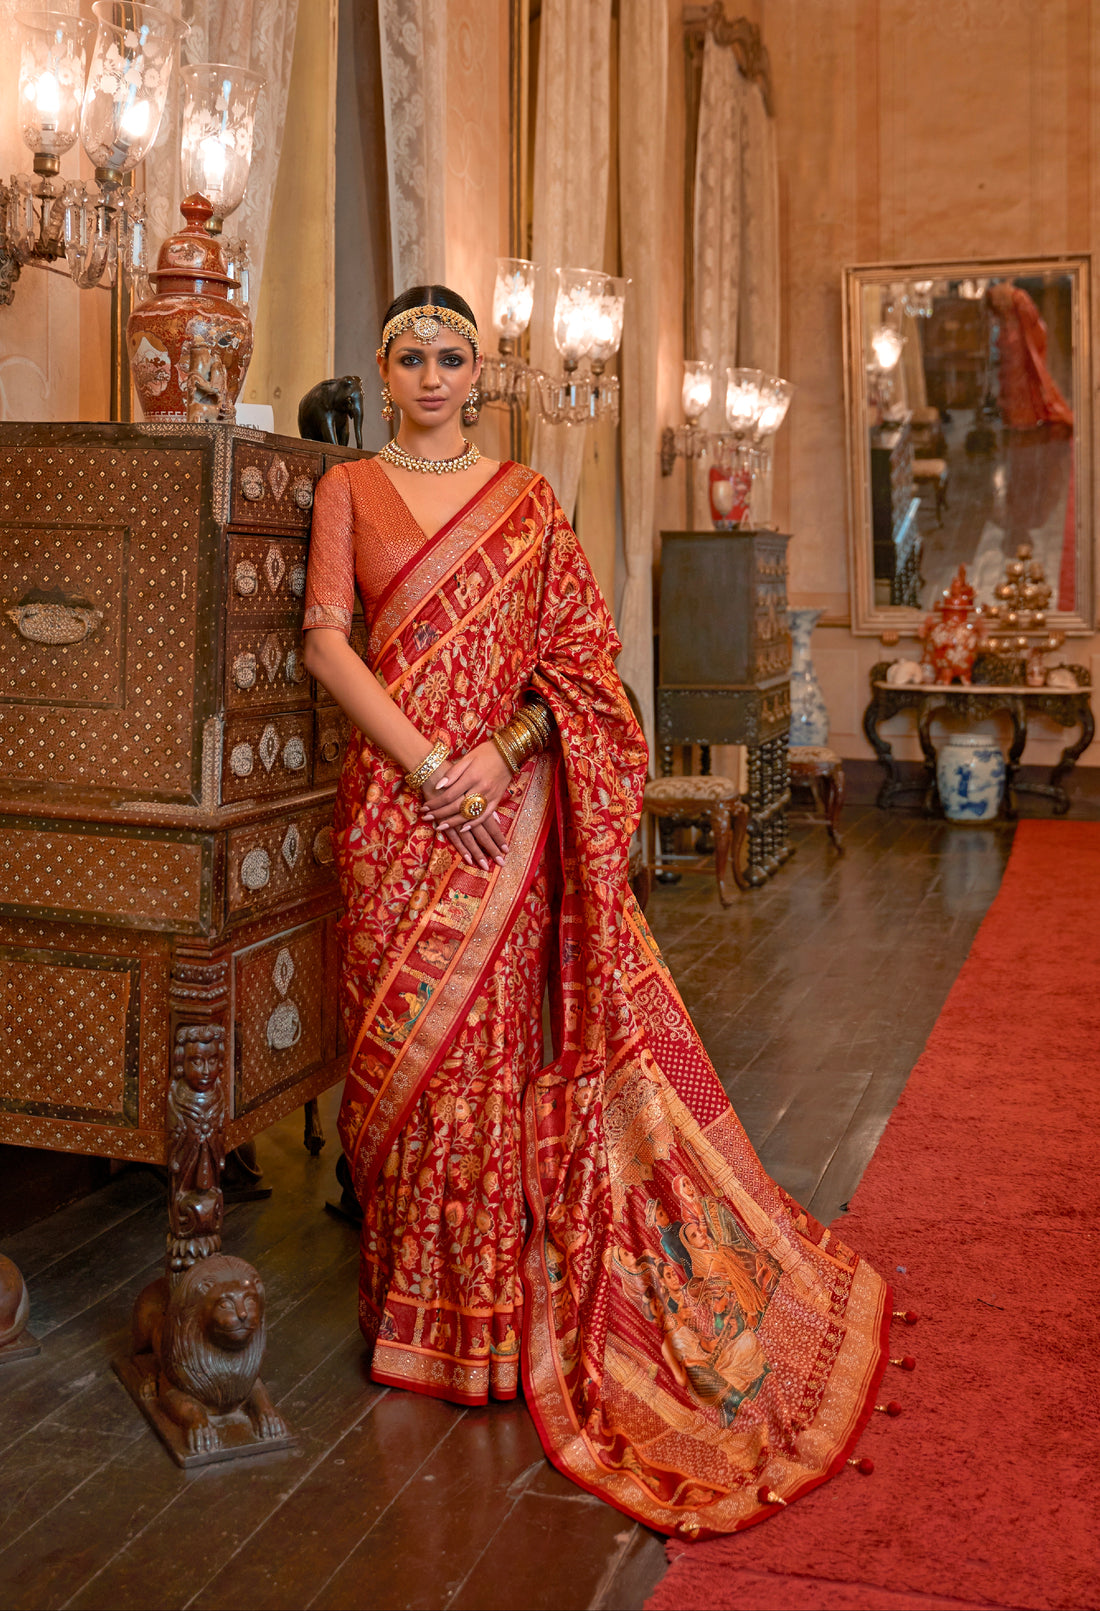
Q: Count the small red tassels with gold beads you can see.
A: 6